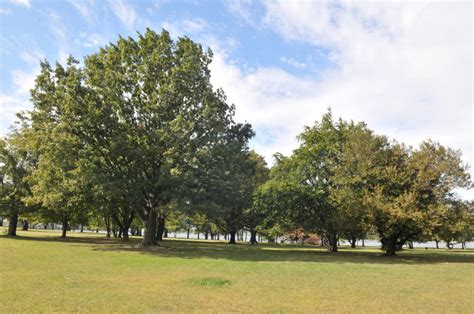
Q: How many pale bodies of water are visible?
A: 1